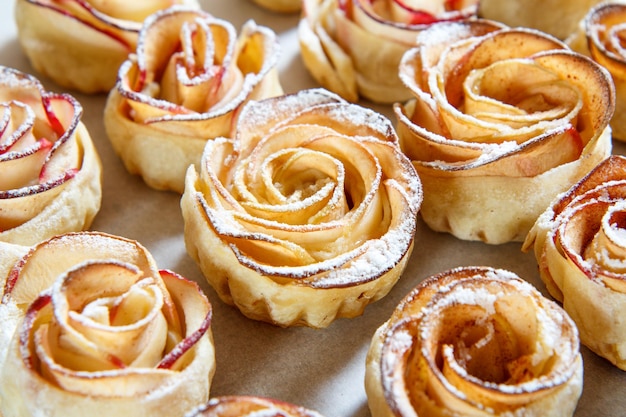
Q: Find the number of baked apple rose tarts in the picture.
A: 13